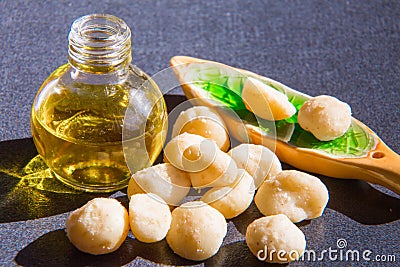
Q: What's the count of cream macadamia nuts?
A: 13